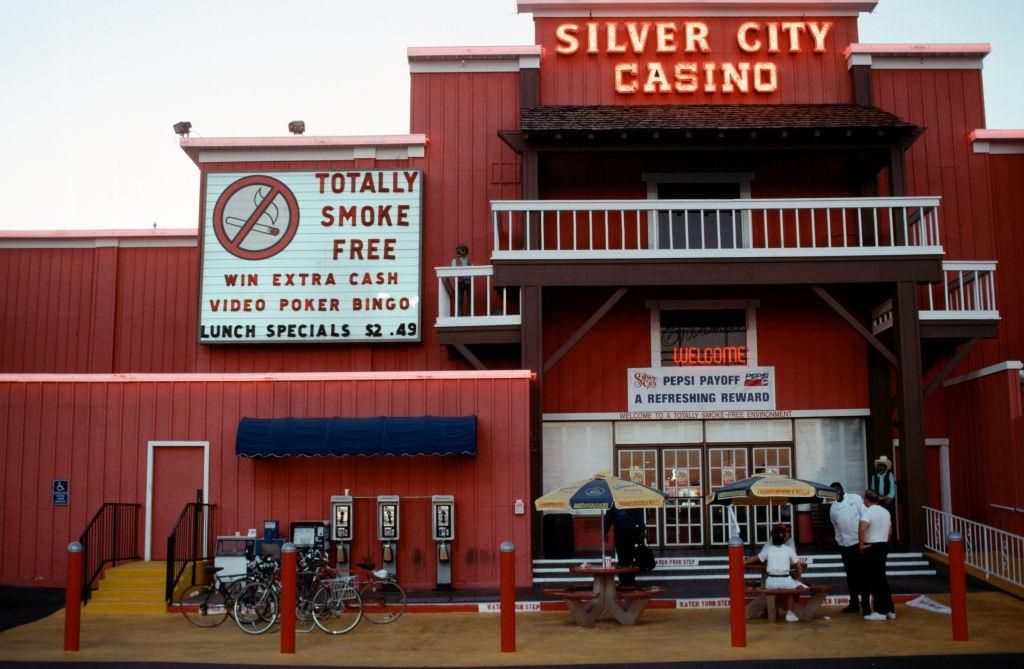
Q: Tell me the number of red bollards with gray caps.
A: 5